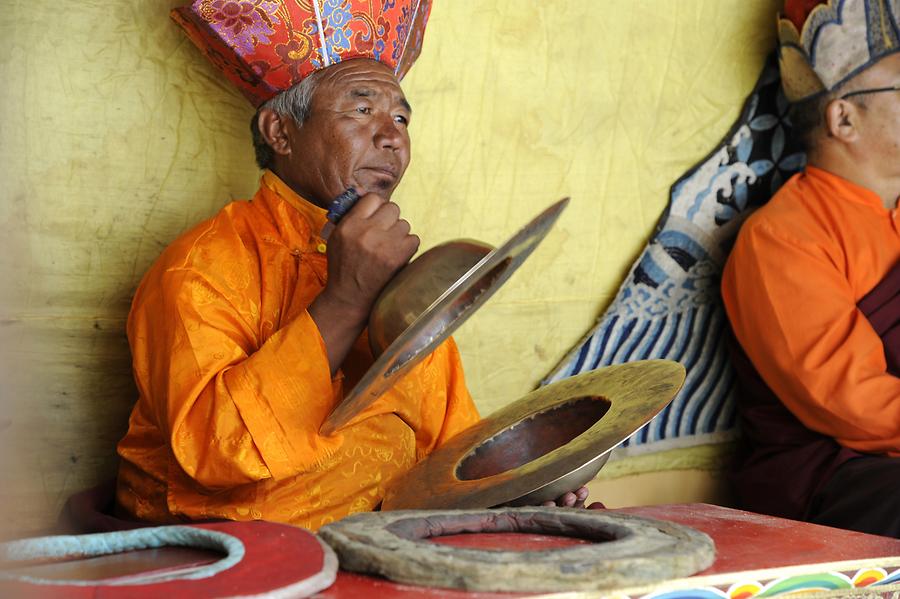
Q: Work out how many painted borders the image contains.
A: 1